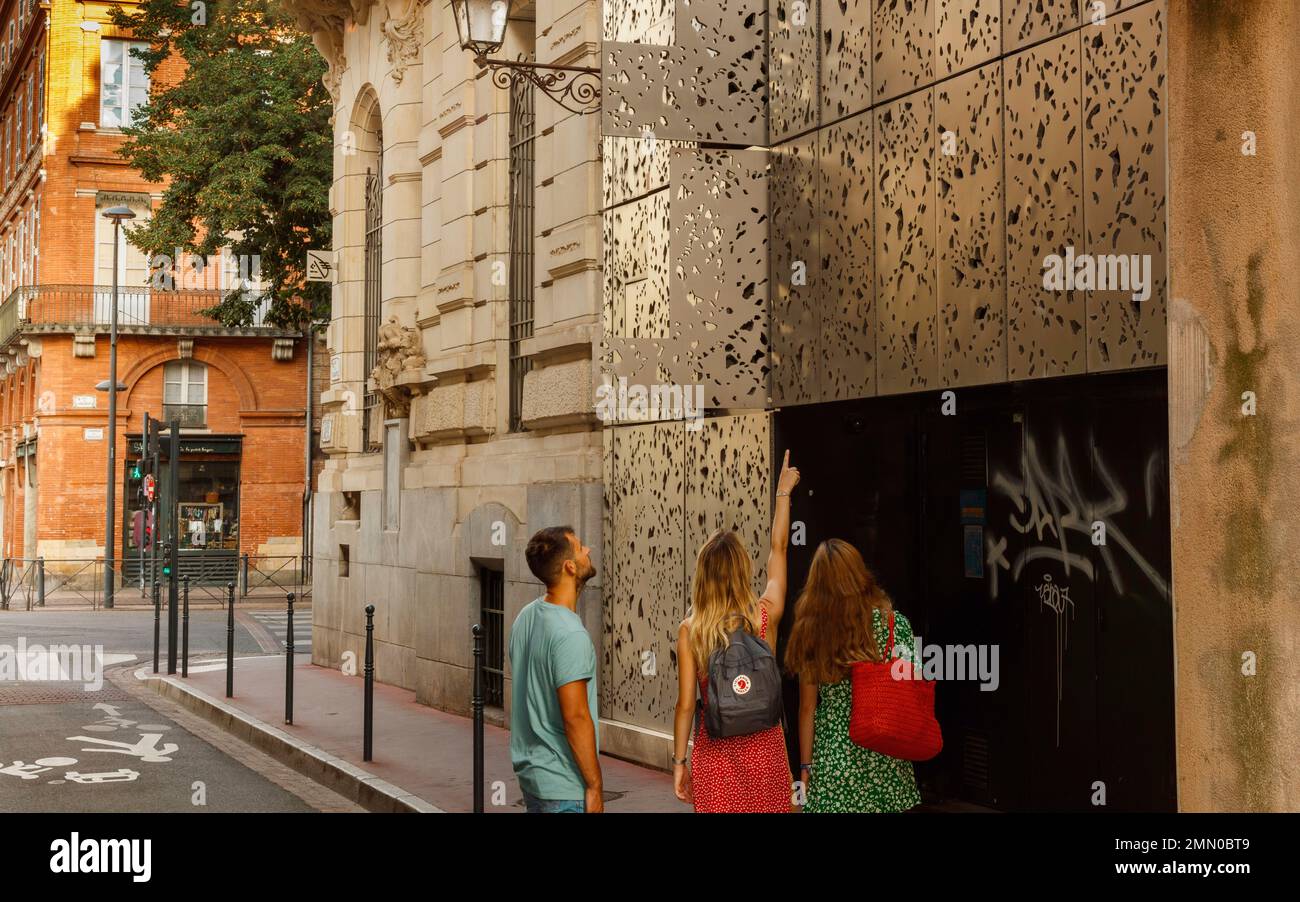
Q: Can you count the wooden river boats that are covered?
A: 0